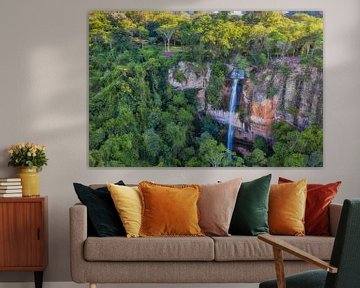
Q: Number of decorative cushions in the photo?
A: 7